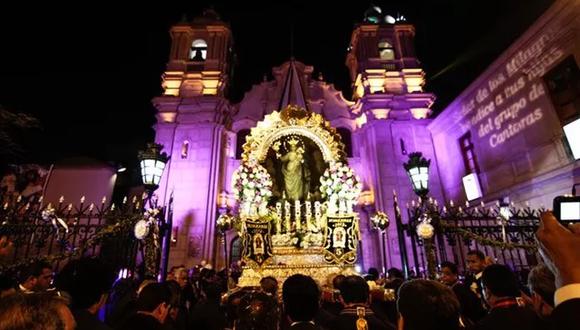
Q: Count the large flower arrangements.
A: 2